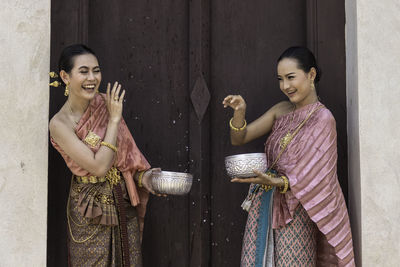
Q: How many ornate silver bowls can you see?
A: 2